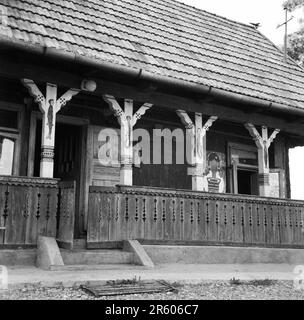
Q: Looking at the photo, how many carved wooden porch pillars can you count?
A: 4